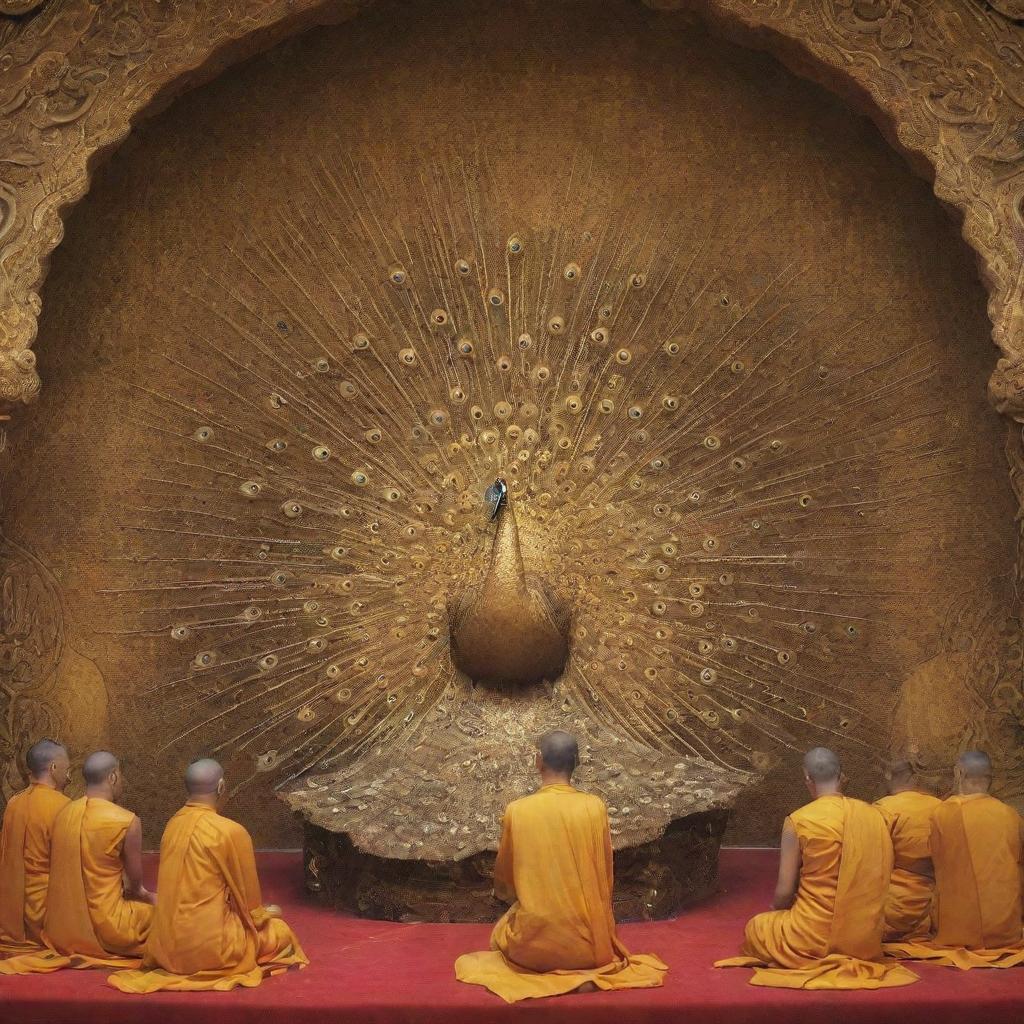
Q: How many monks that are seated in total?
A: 7